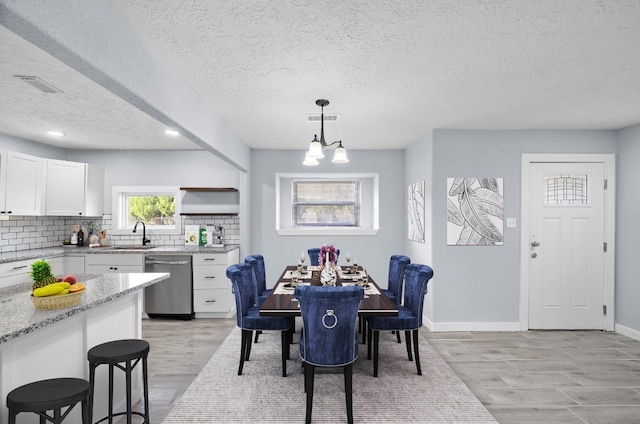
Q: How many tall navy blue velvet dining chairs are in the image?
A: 6